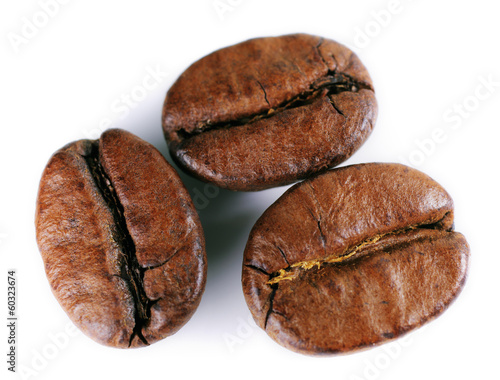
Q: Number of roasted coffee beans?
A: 3